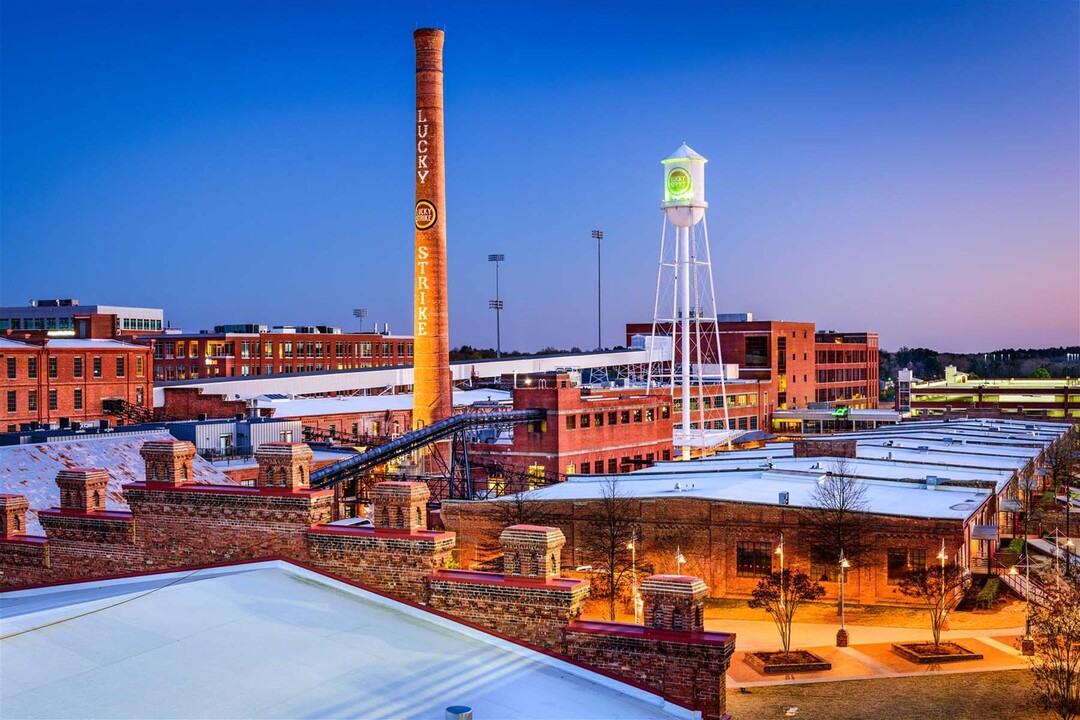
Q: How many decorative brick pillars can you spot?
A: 7